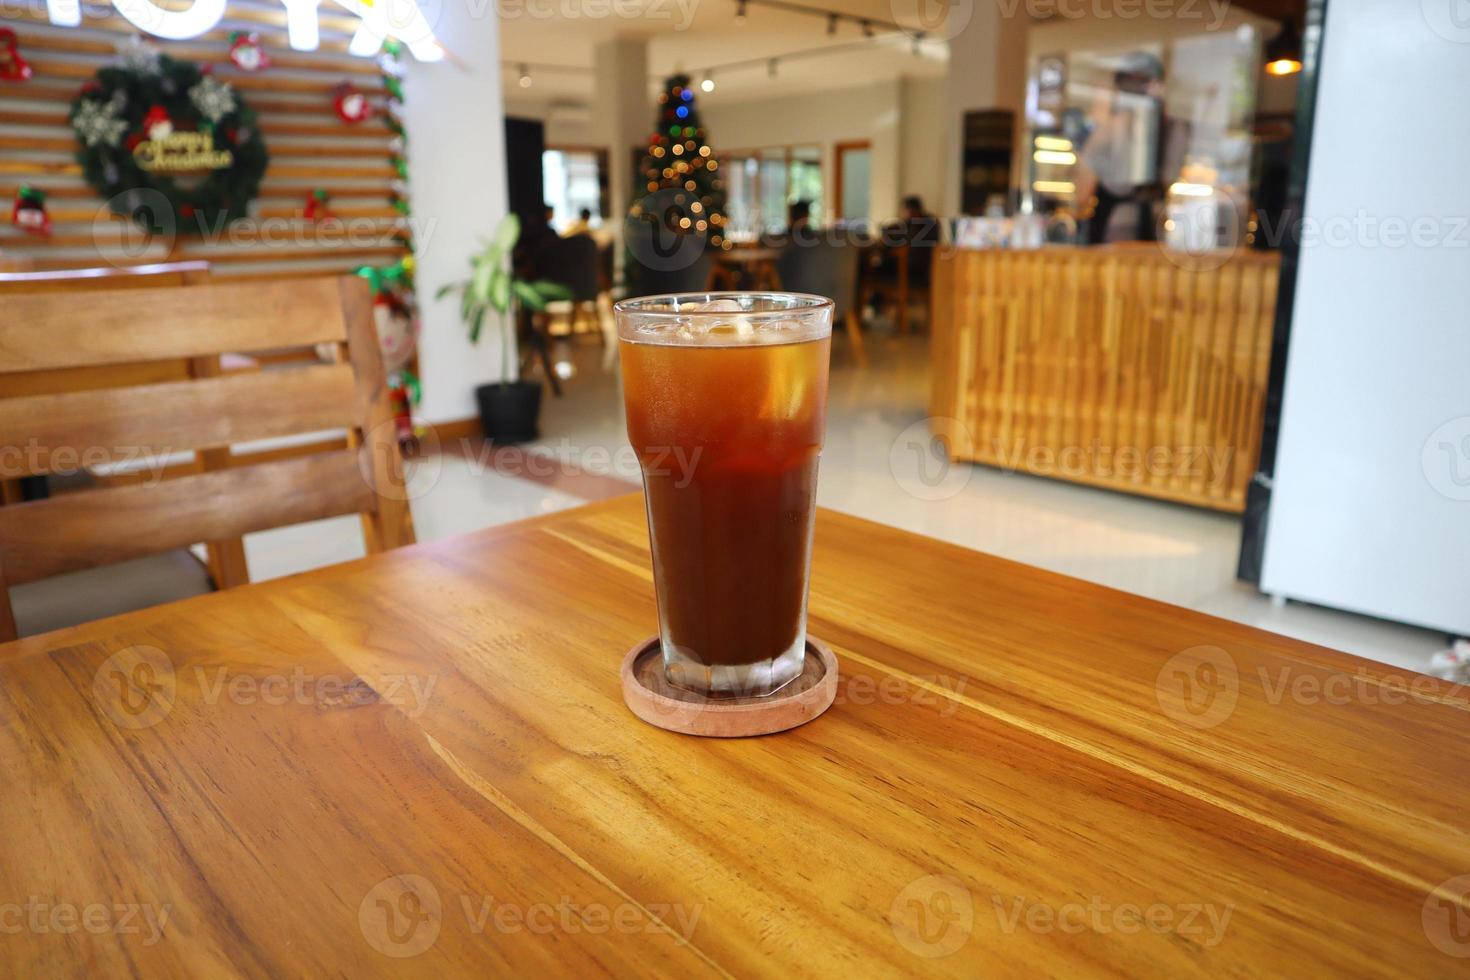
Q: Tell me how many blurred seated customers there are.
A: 4